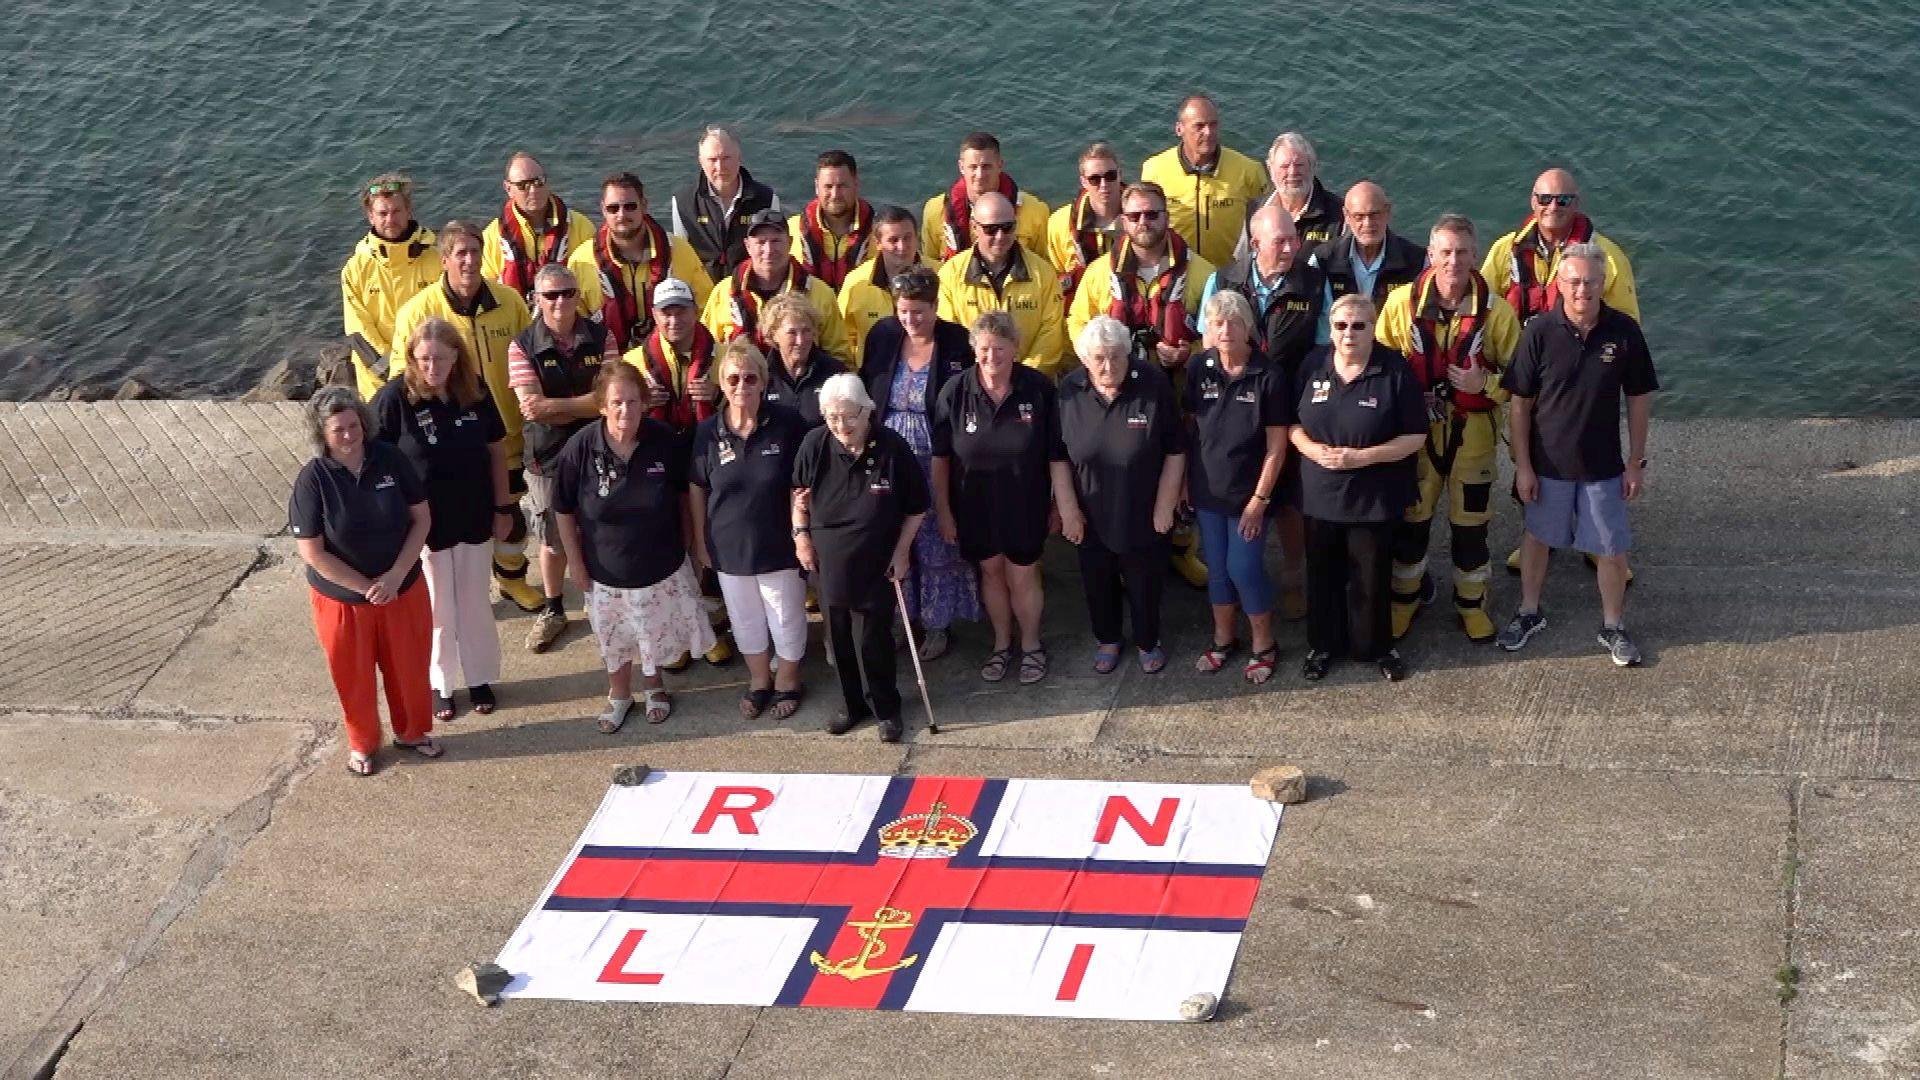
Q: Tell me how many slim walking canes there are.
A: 1